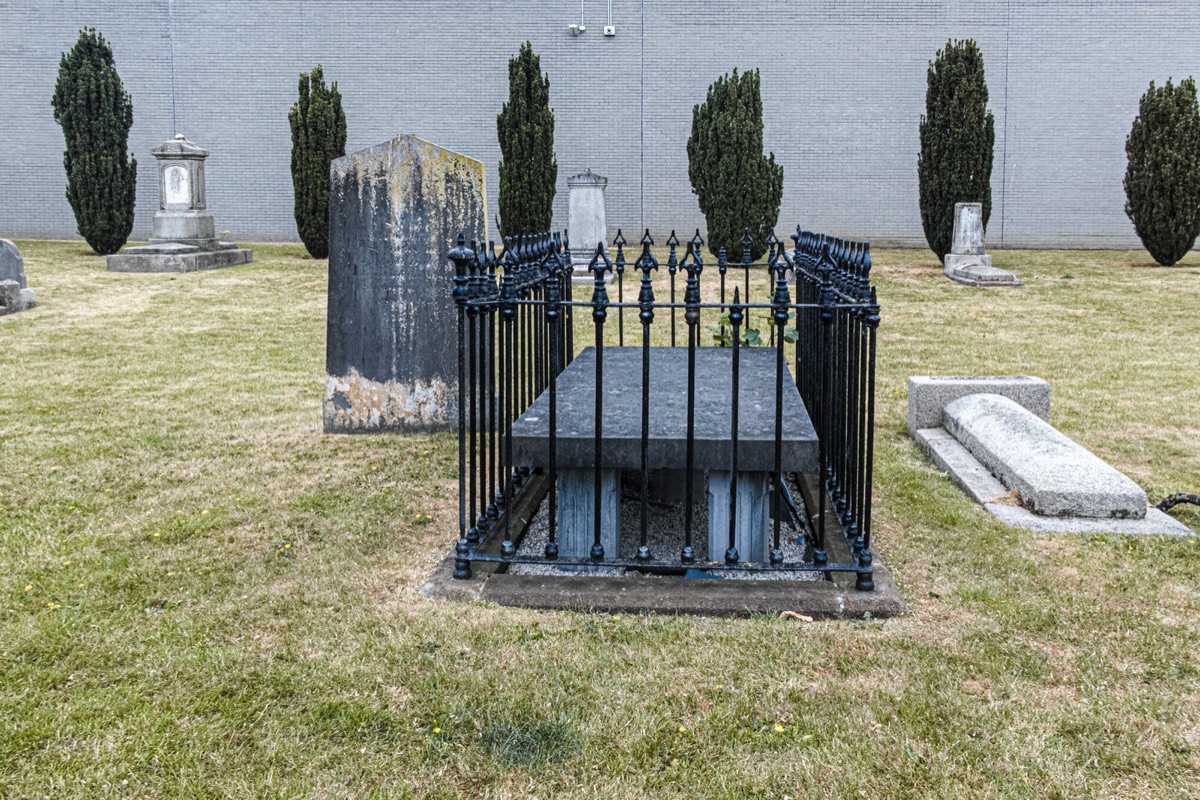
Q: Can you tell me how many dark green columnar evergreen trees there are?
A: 6